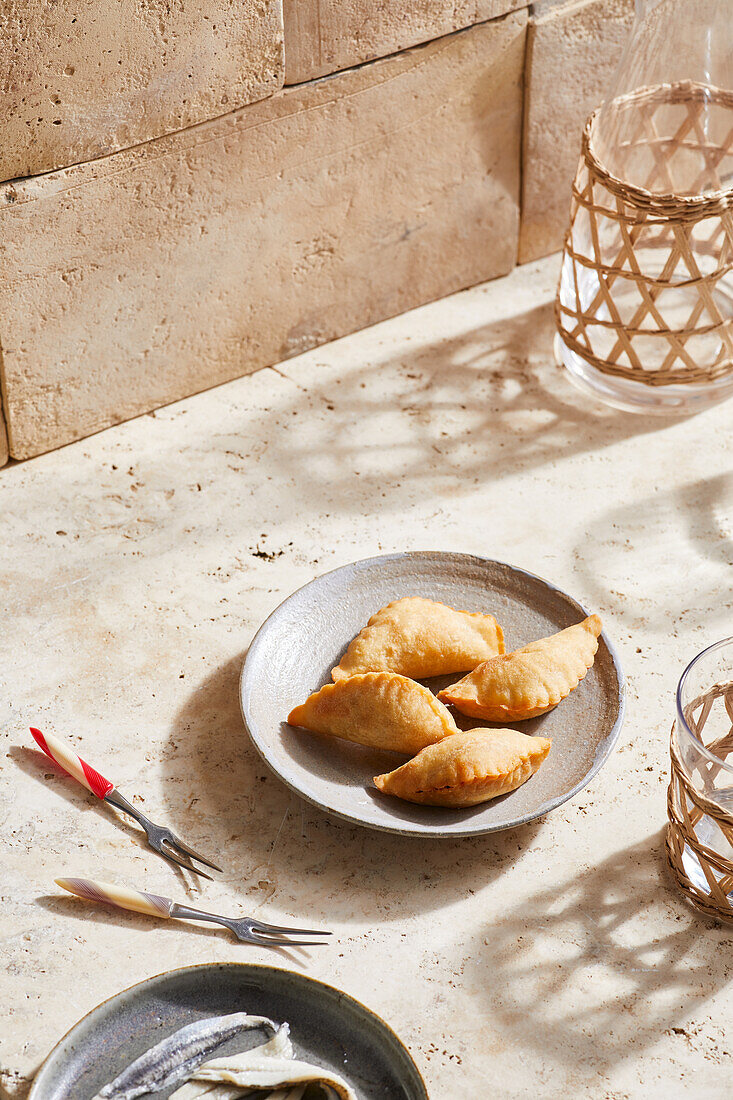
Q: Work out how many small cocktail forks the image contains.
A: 2